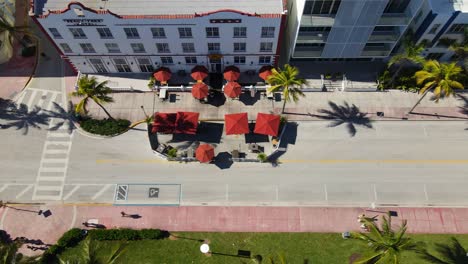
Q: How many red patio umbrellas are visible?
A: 11